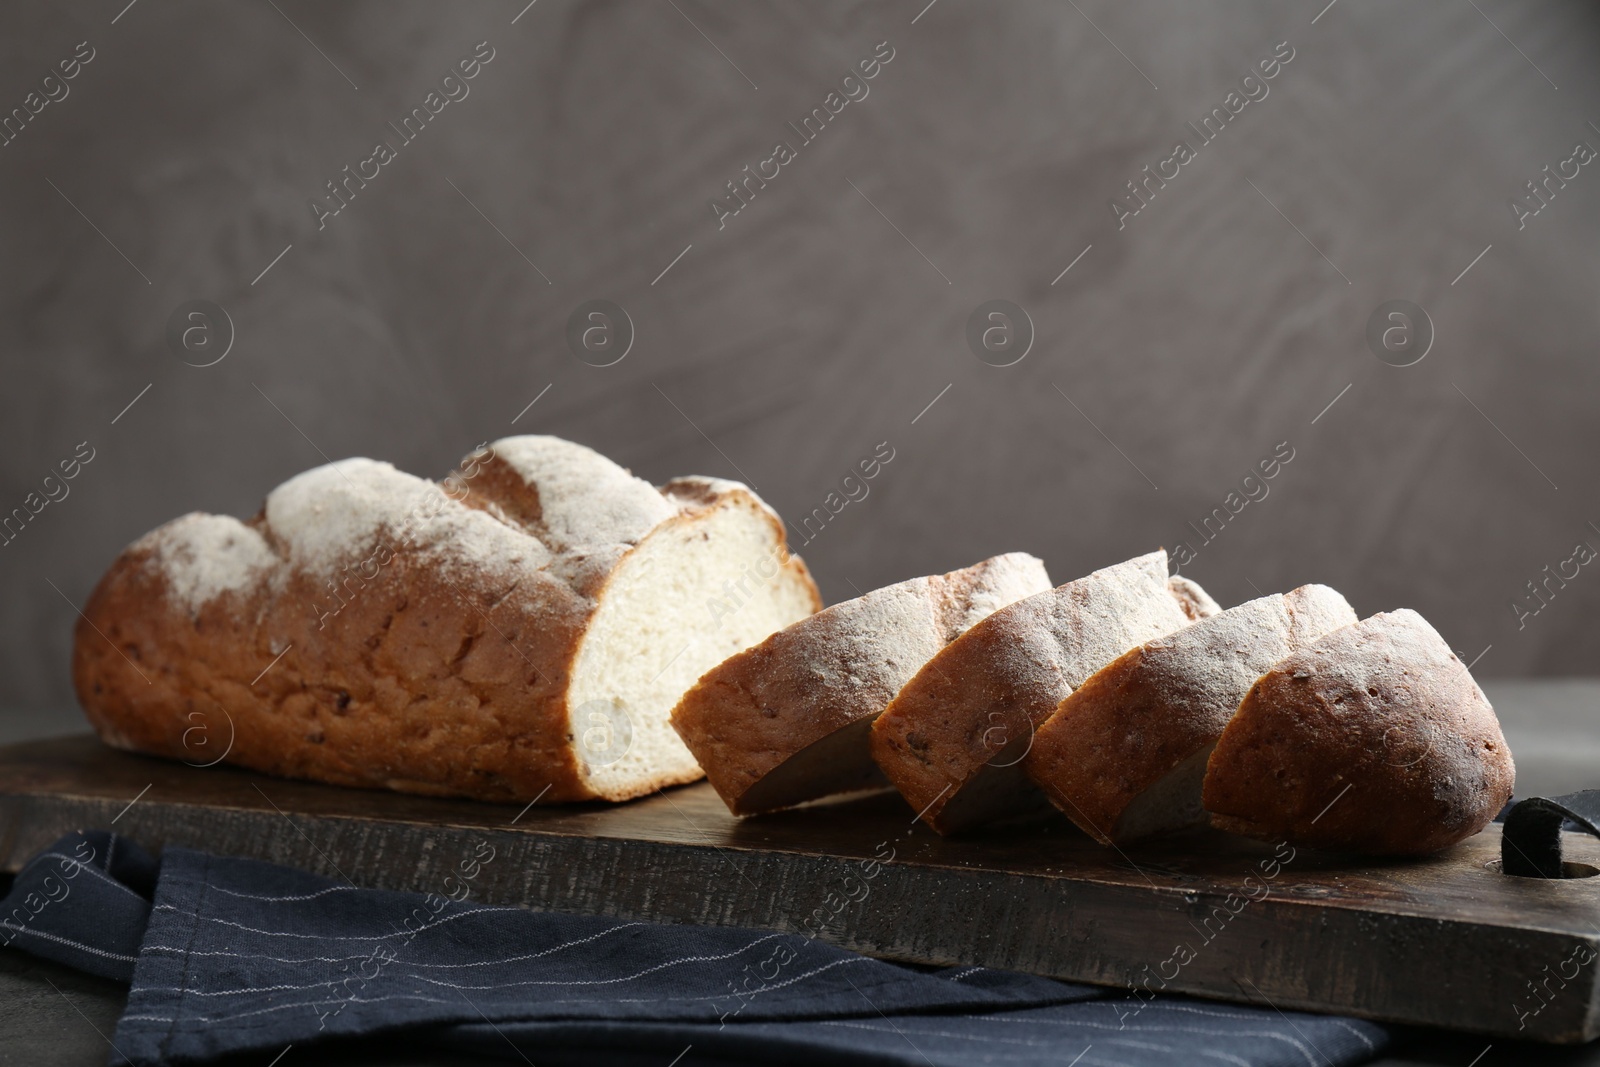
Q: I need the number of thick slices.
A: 4